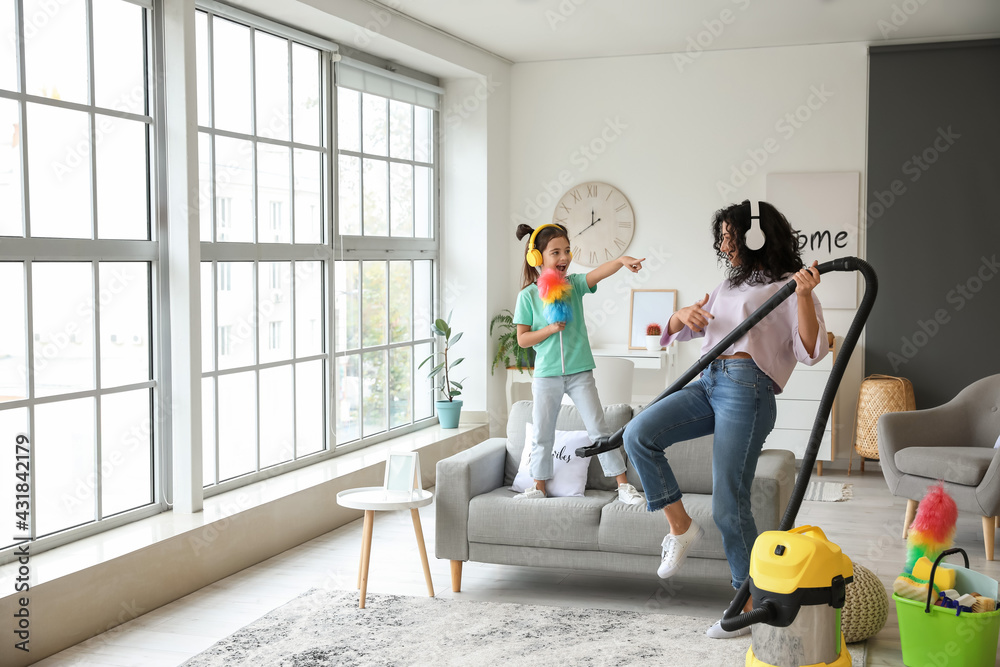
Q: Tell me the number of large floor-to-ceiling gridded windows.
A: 3